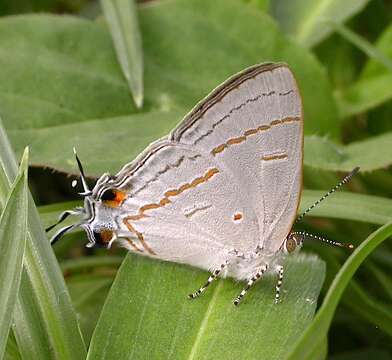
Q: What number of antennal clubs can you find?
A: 2